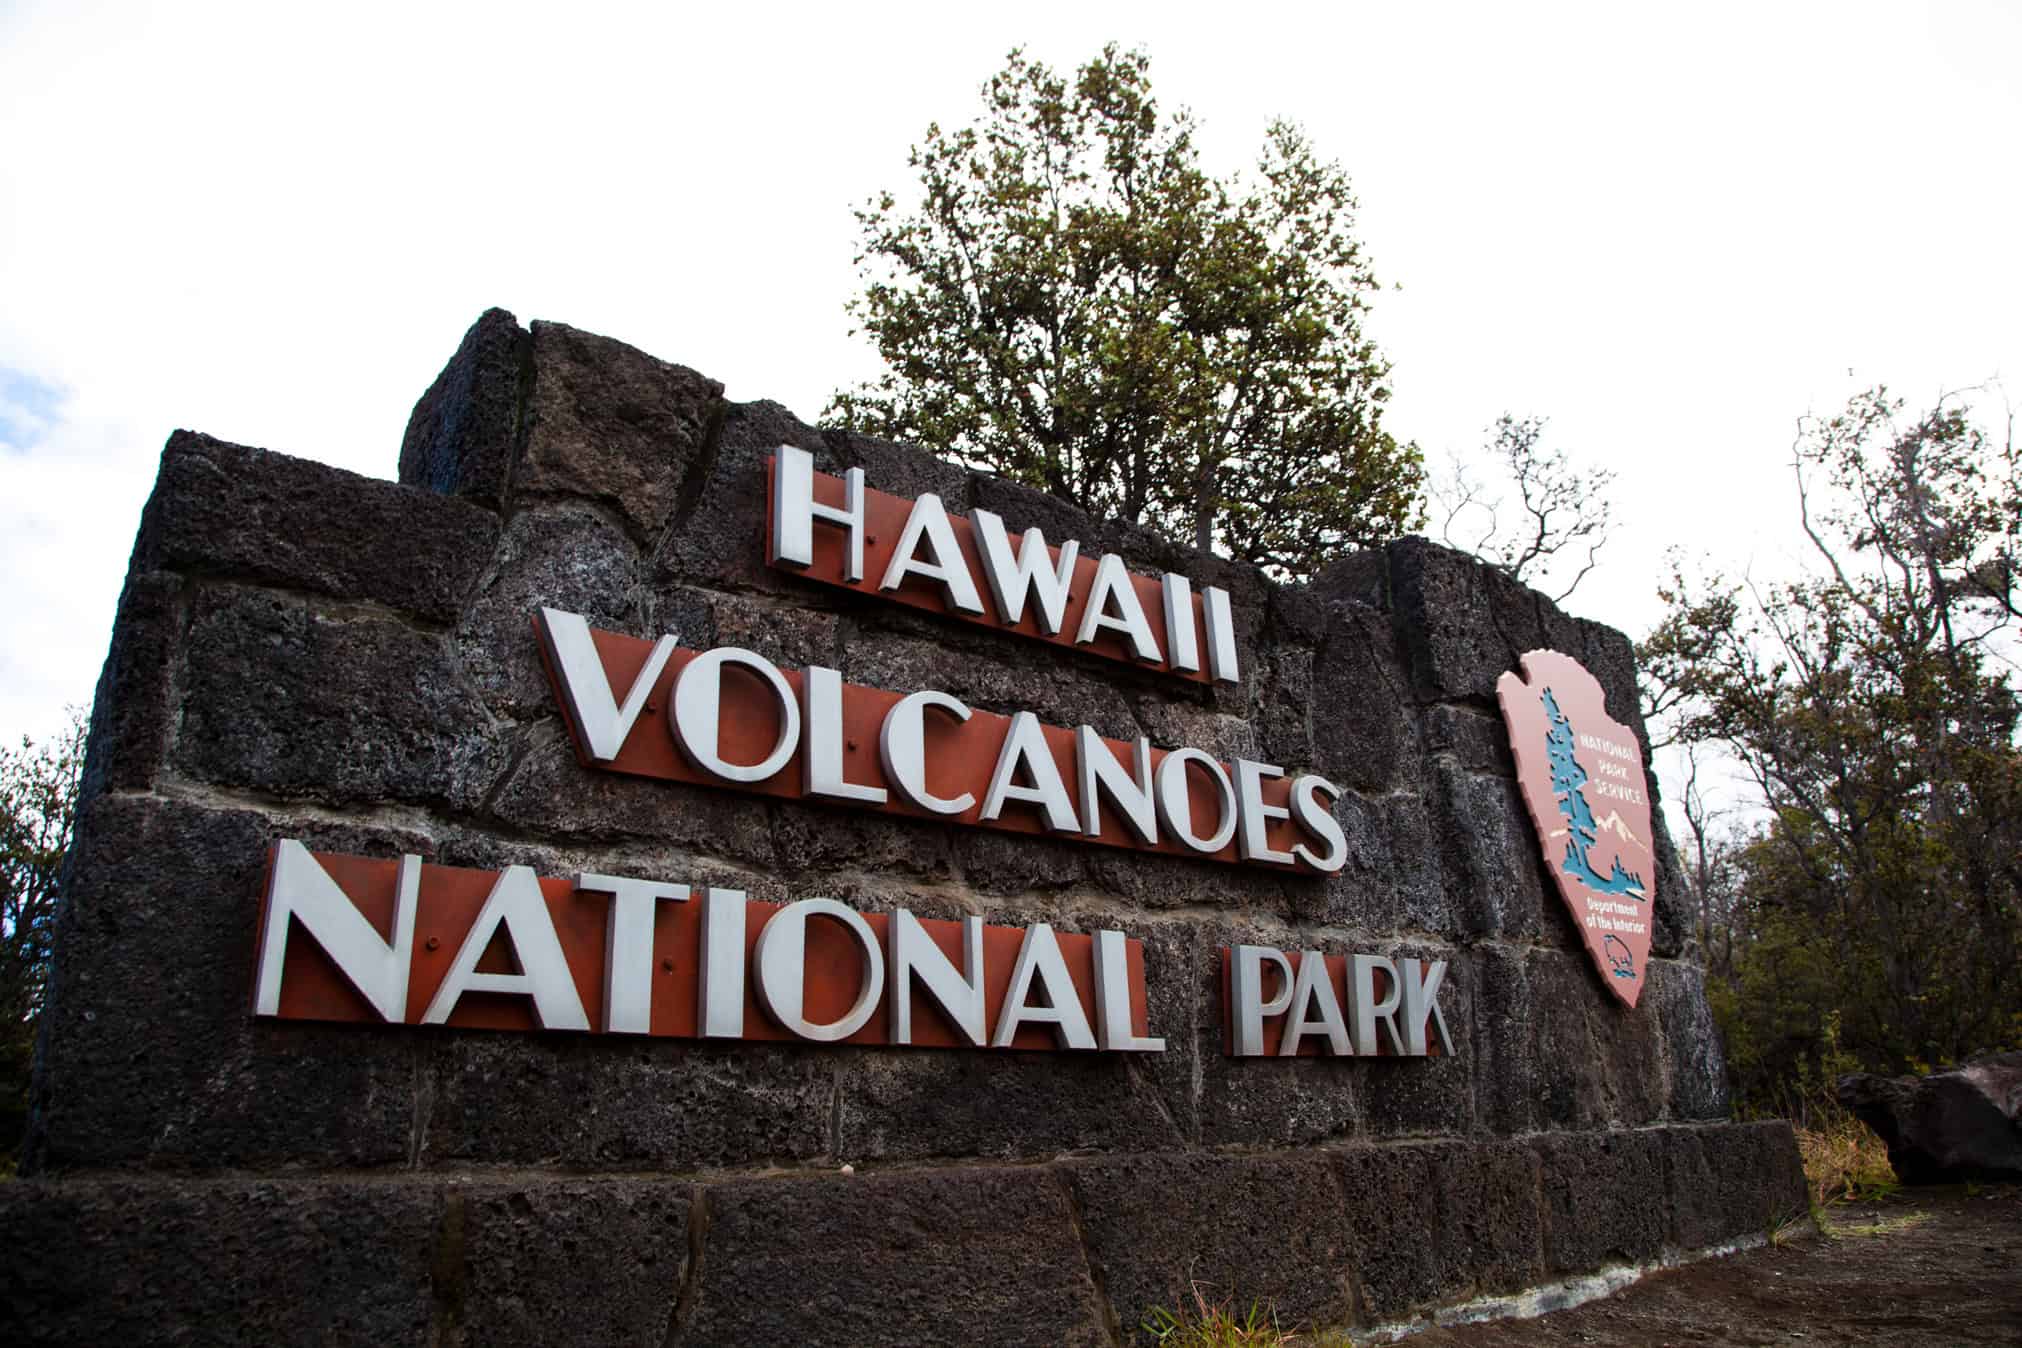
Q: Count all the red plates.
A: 4